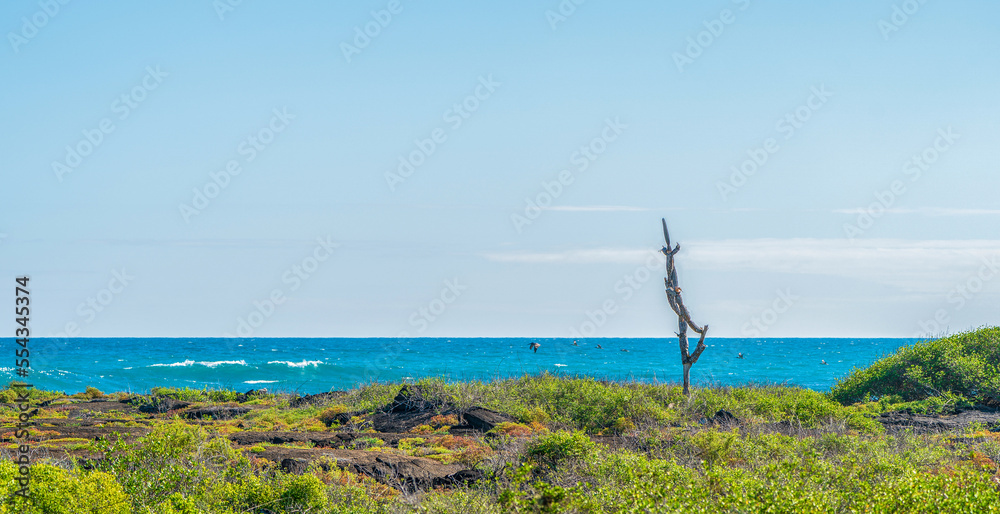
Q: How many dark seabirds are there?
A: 6